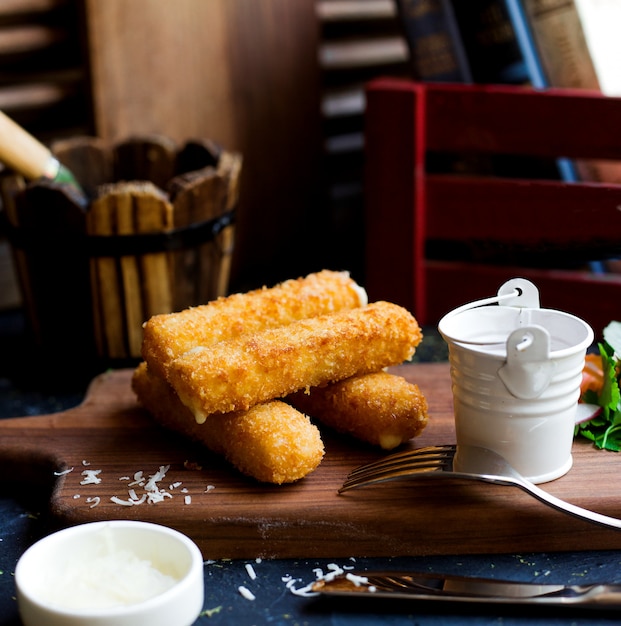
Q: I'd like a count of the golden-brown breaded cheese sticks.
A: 4